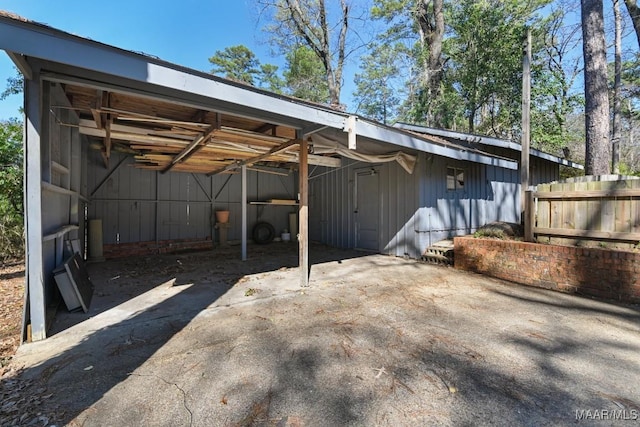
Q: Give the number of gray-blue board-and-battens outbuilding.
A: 1